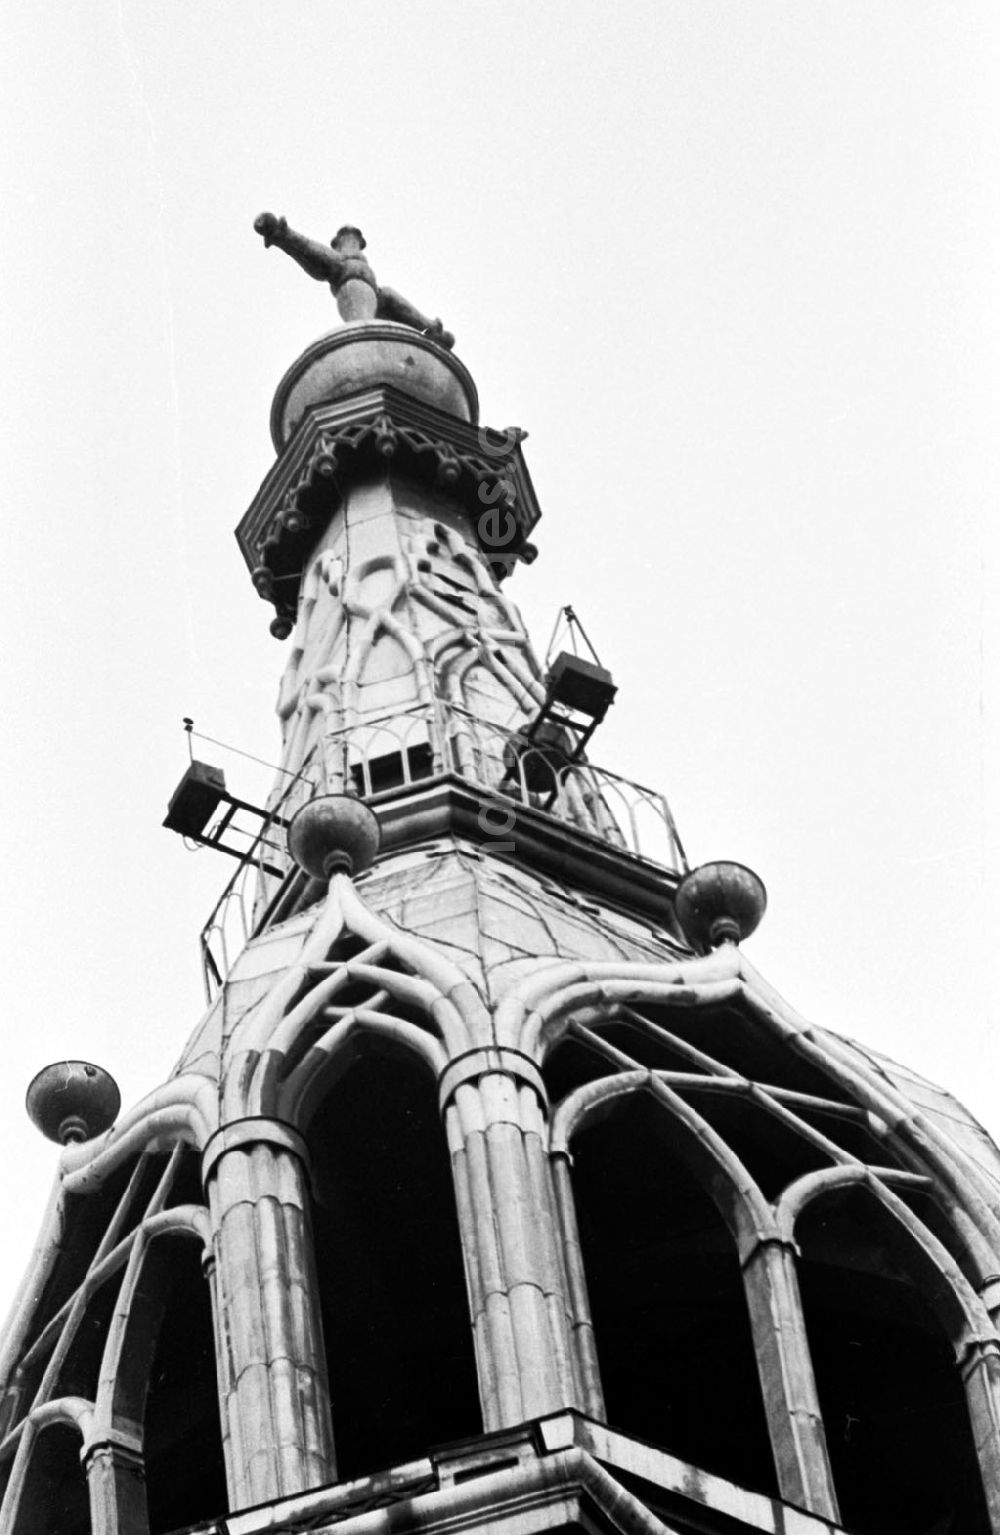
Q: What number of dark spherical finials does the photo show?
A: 3